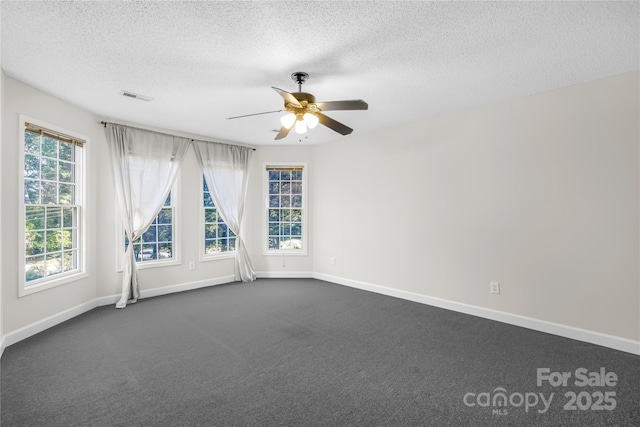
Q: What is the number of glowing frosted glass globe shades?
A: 3